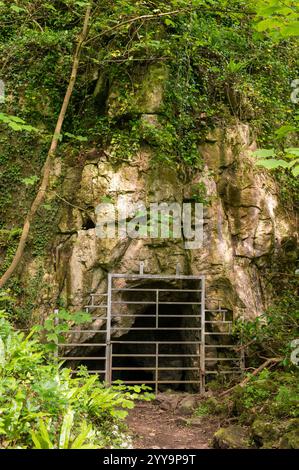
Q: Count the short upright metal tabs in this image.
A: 2